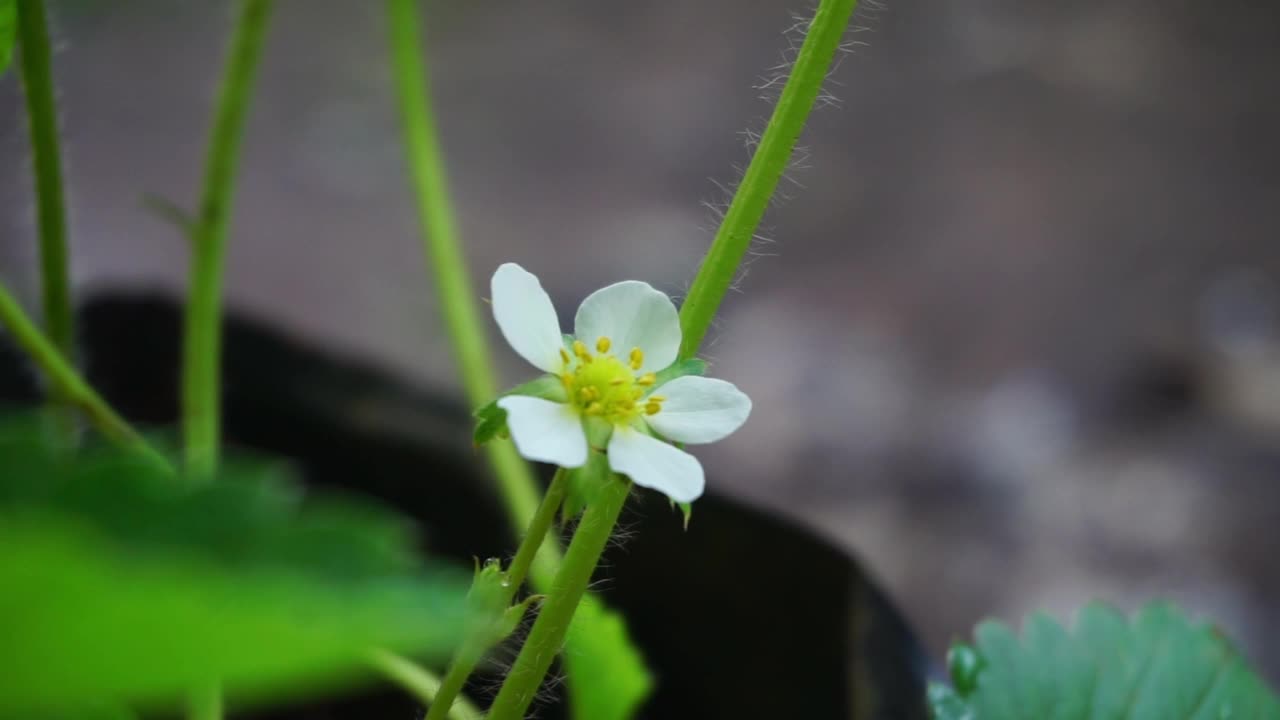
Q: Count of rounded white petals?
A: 5